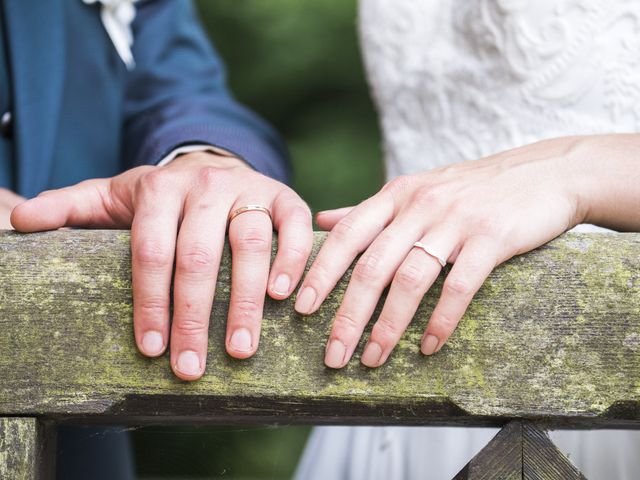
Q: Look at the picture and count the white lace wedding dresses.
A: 1